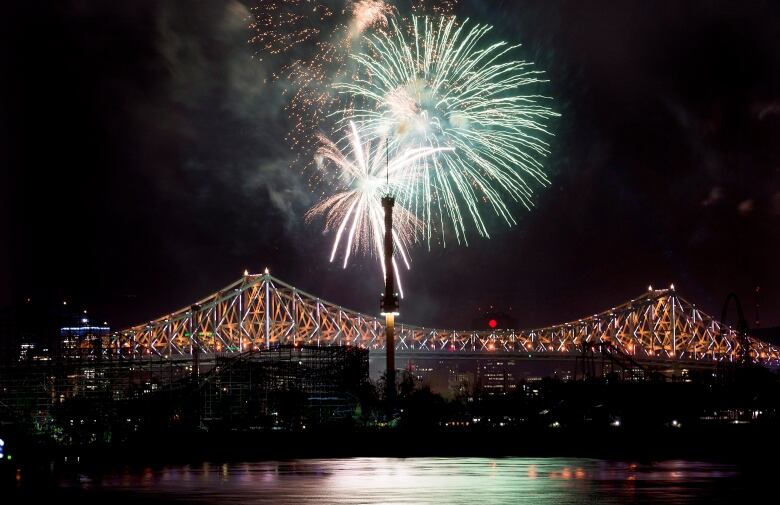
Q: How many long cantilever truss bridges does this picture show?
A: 1